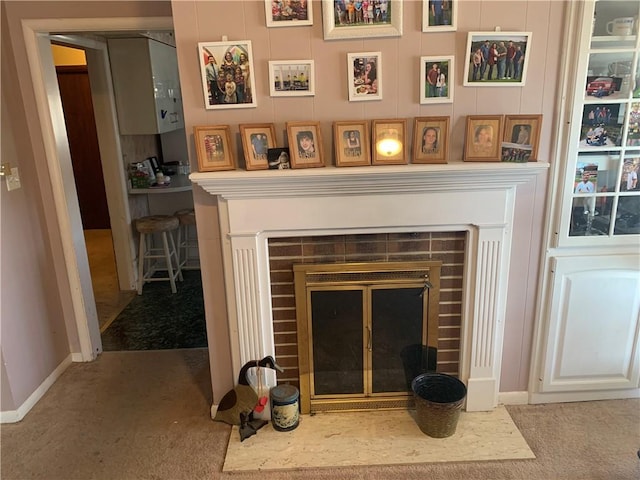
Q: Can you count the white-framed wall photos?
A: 8